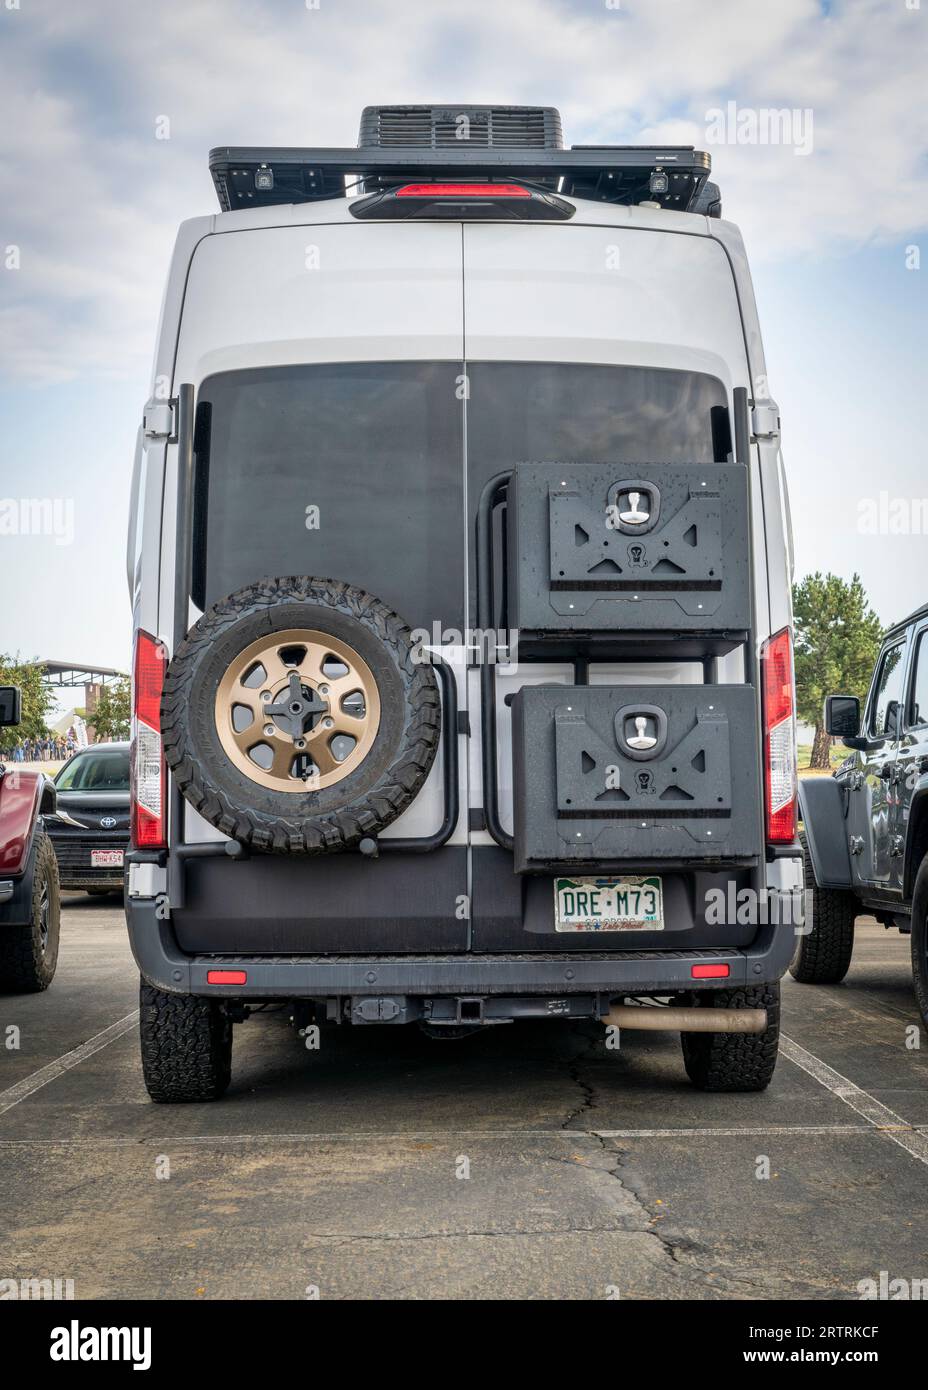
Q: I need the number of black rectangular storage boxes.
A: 2